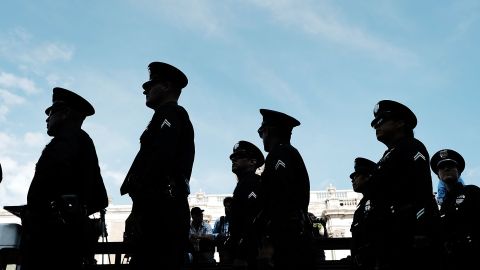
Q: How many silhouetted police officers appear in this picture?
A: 7